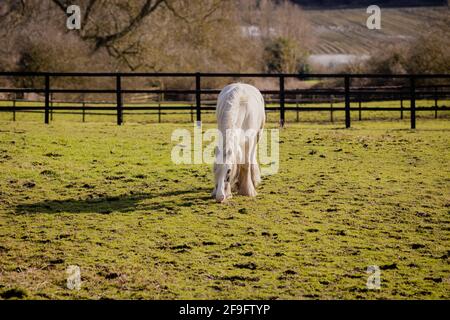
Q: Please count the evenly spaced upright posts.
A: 6